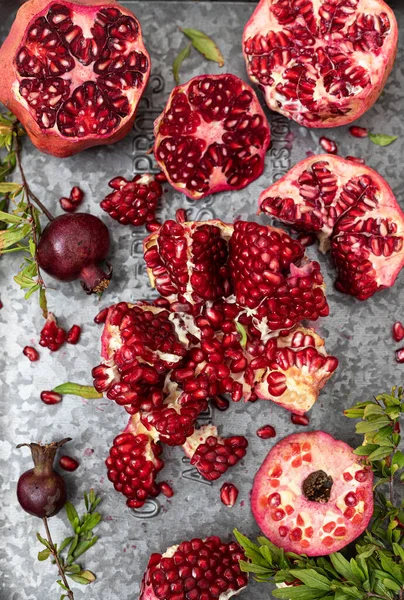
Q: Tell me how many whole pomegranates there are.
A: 2